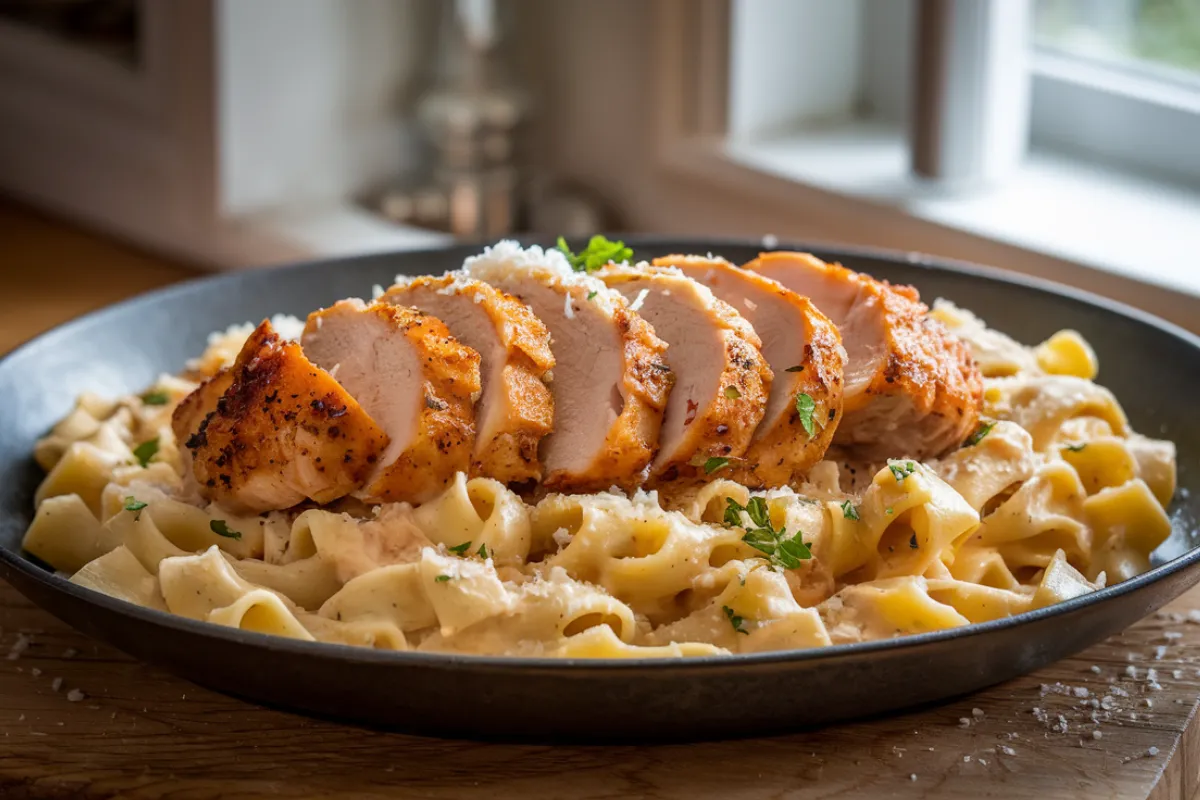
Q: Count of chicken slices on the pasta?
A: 7